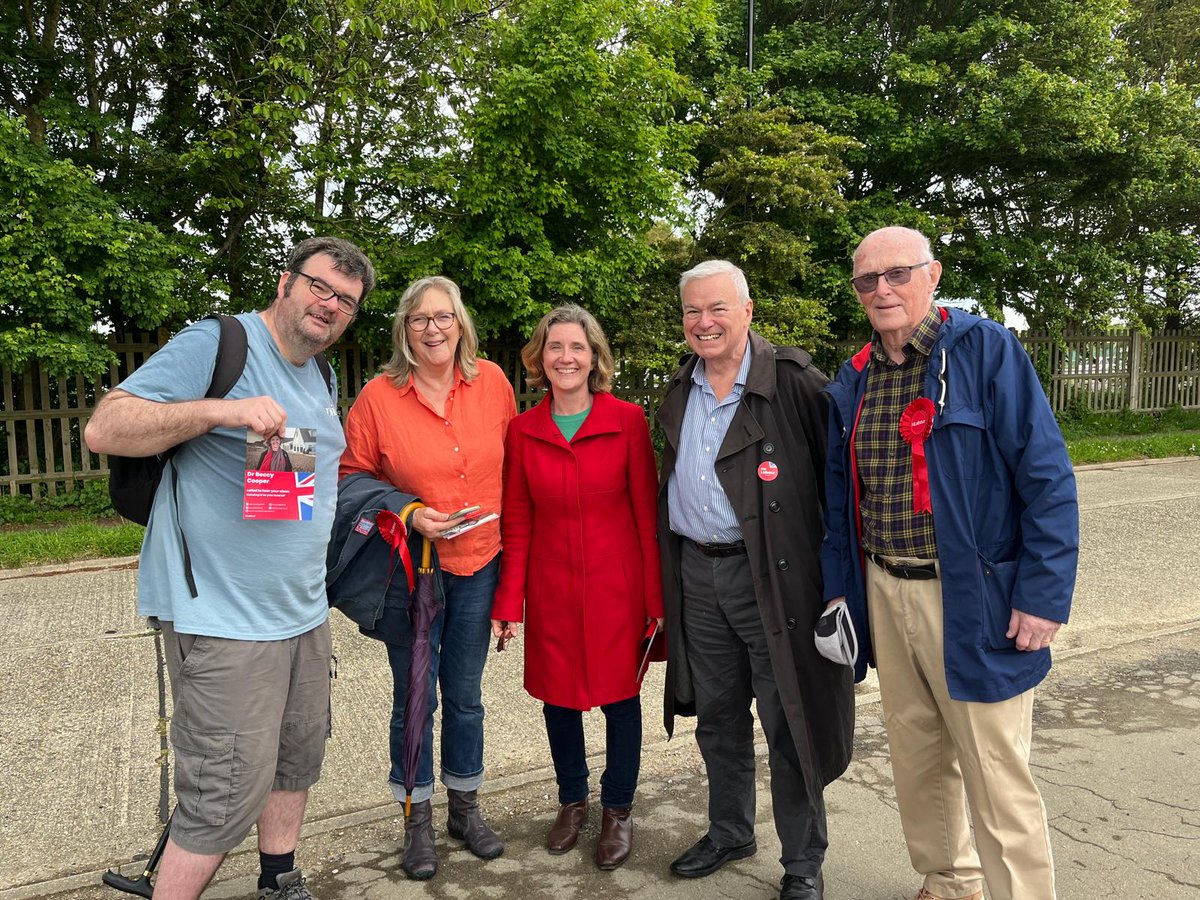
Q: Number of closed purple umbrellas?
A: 1